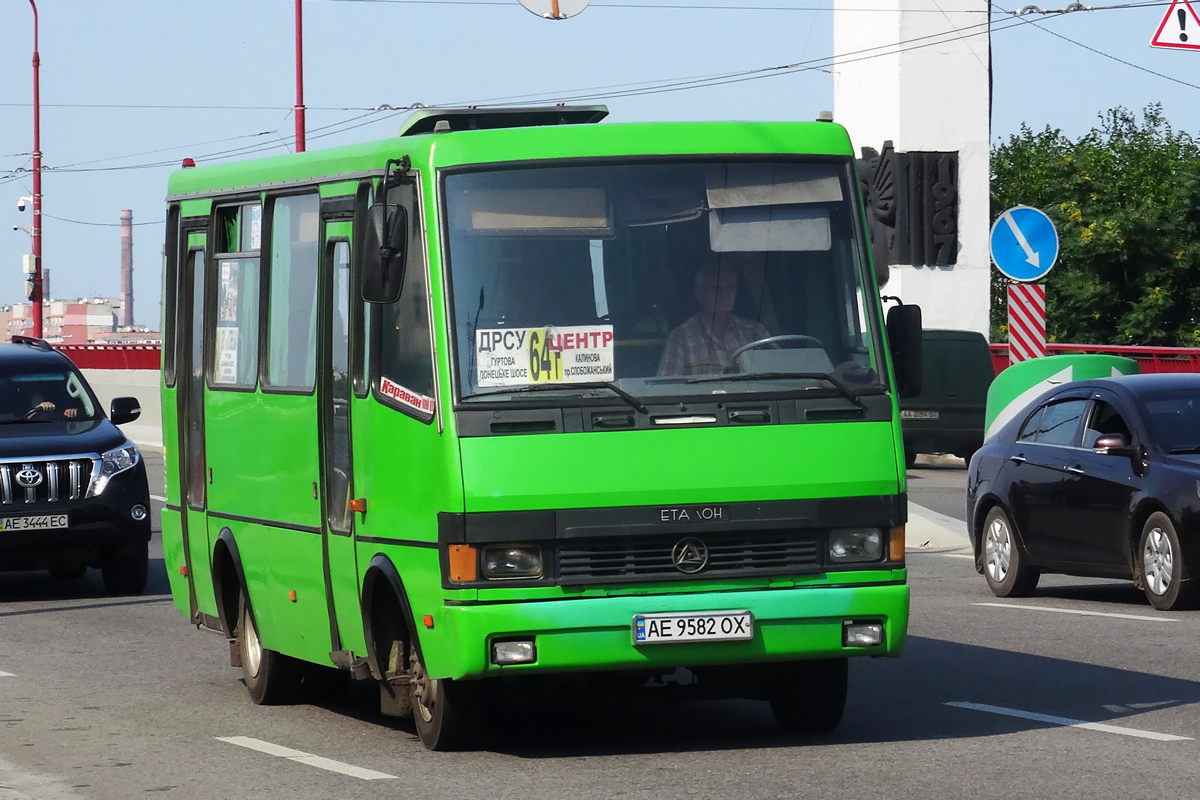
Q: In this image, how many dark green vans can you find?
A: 1